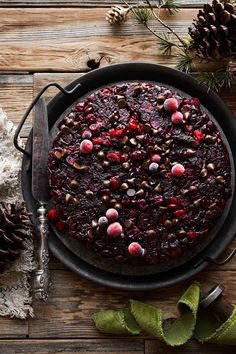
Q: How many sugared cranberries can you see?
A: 11